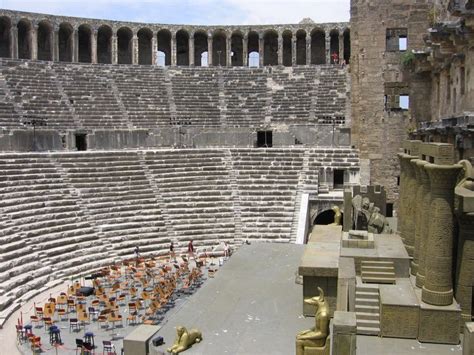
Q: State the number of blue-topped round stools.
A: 4